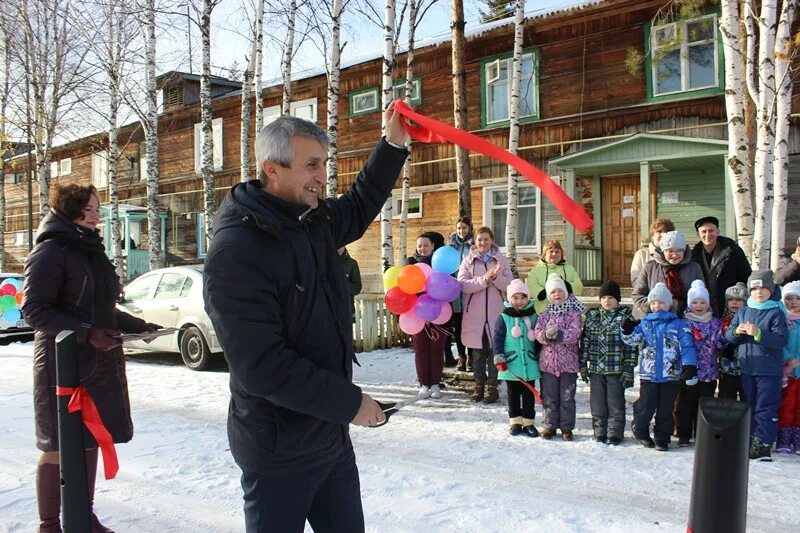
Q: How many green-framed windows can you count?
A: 4